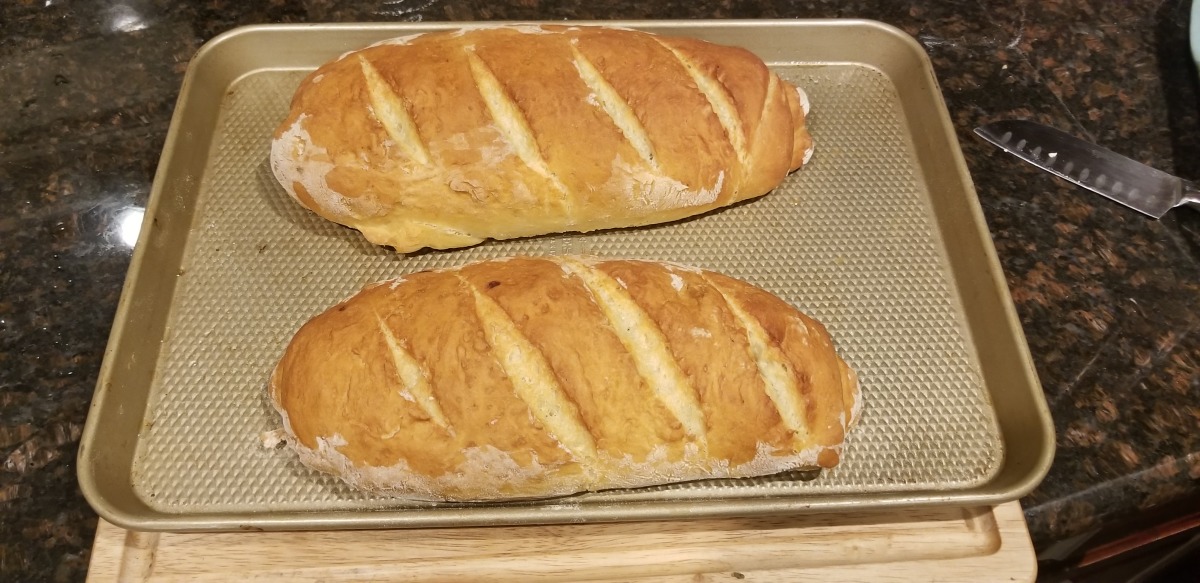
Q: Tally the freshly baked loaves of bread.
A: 2